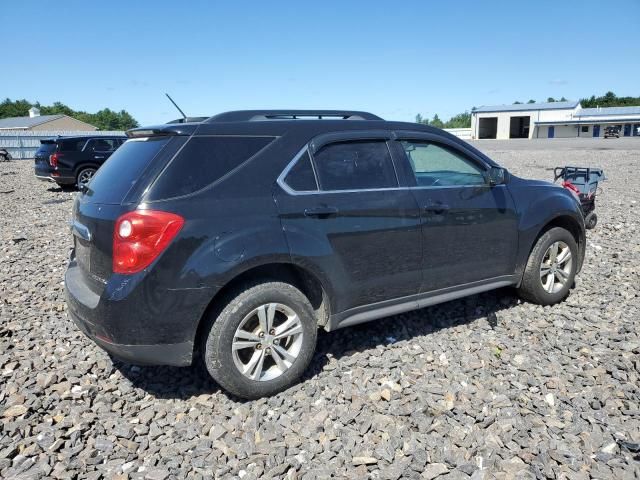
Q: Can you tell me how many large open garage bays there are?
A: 2